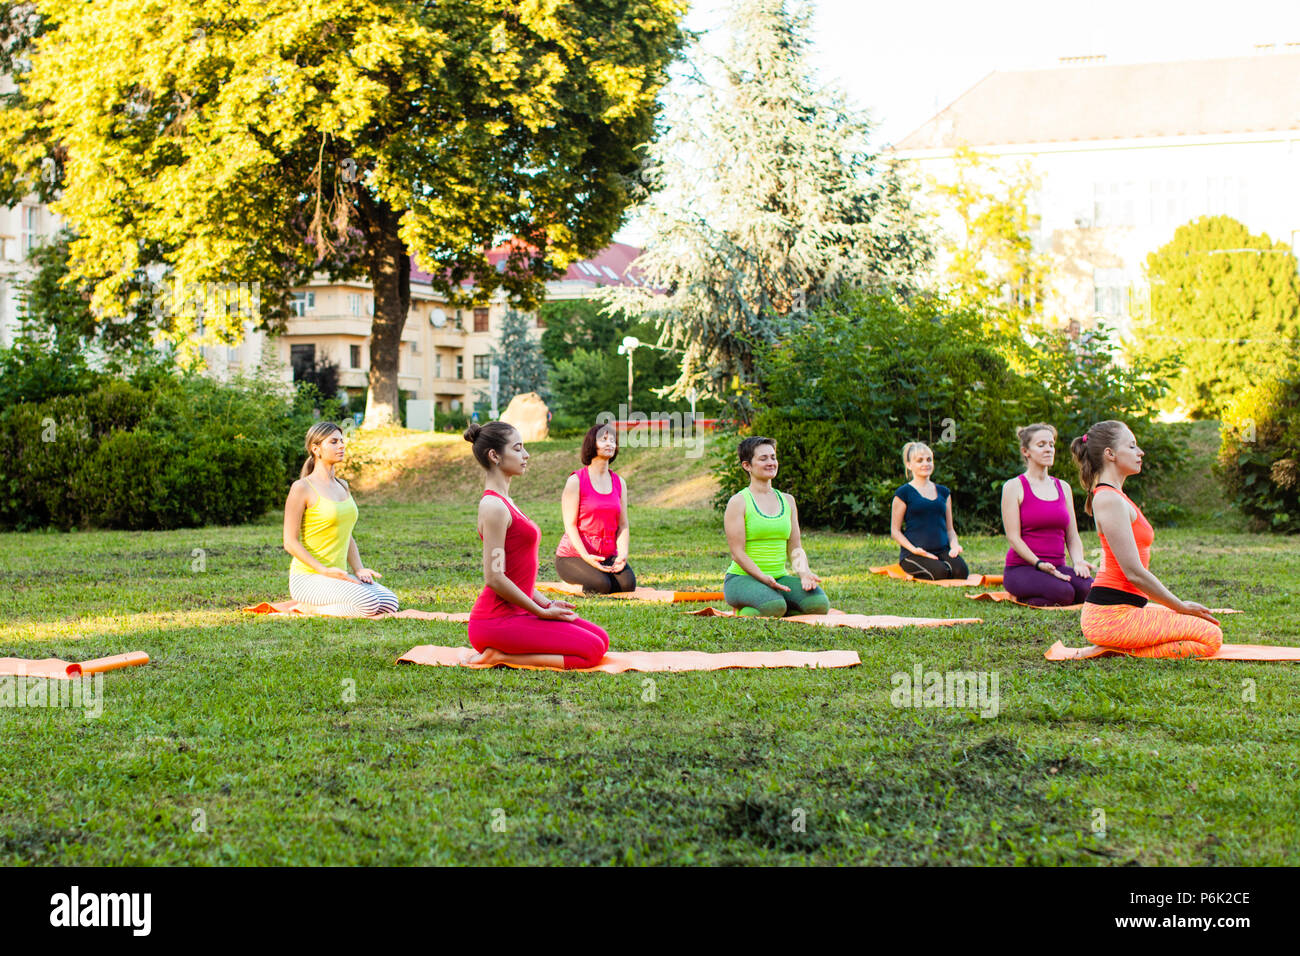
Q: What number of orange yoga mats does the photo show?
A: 8